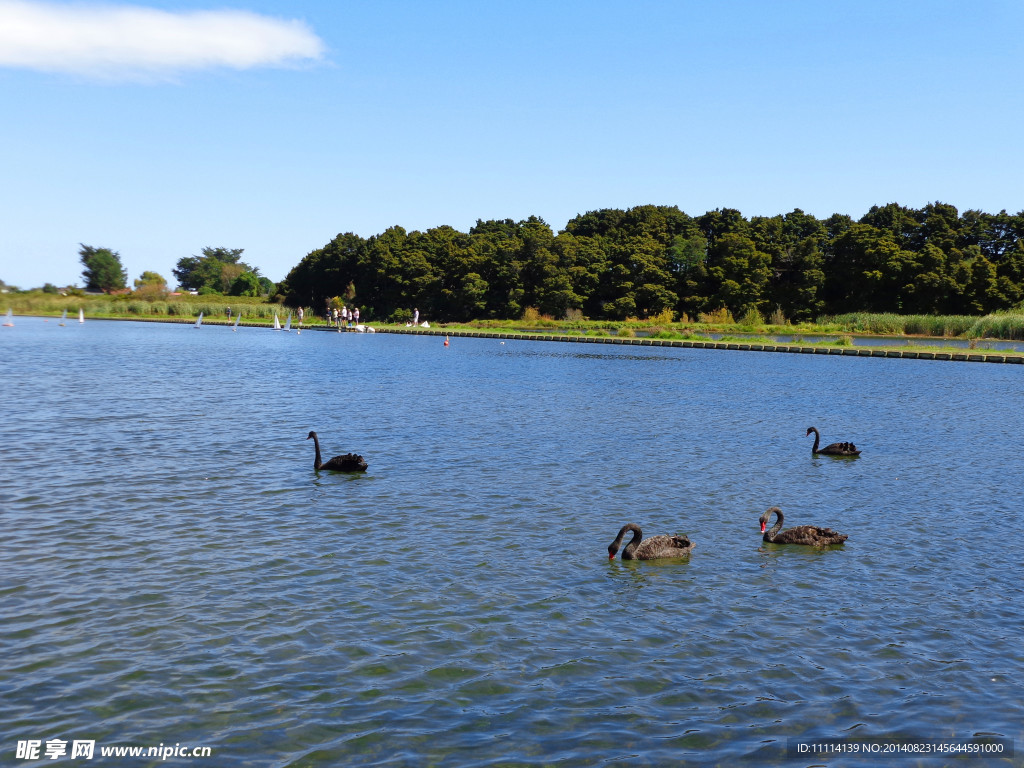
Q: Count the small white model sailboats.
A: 7